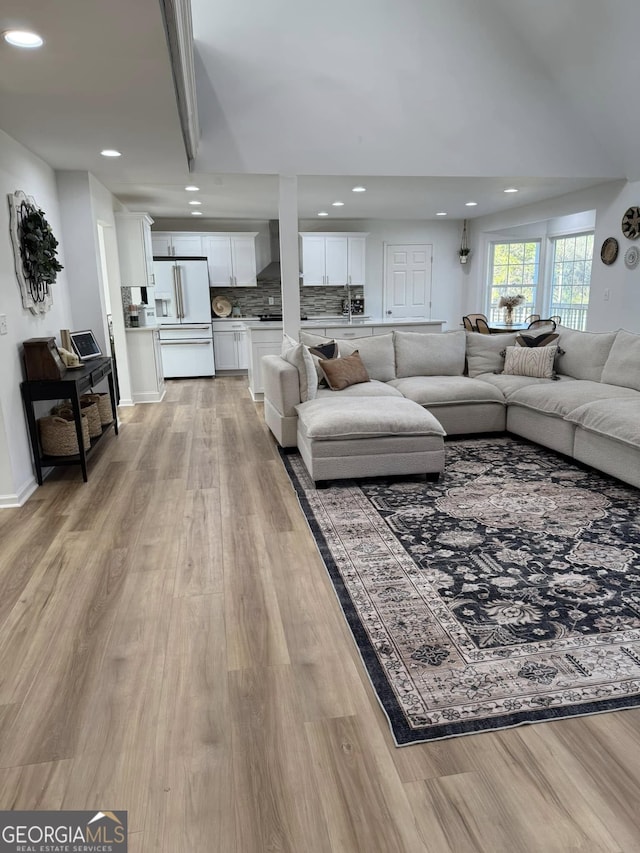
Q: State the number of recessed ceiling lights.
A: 11